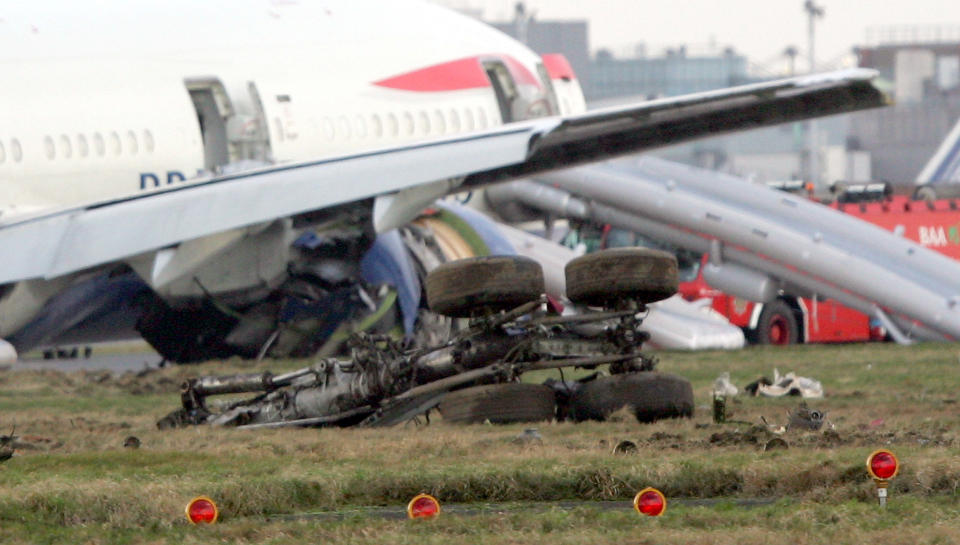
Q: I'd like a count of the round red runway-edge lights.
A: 4